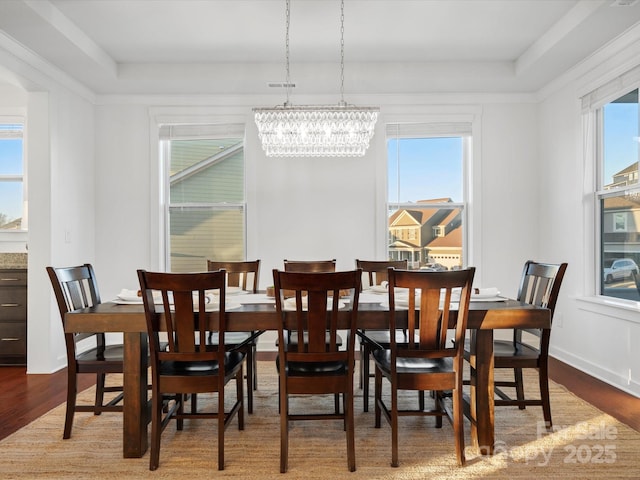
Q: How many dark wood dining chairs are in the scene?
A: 8